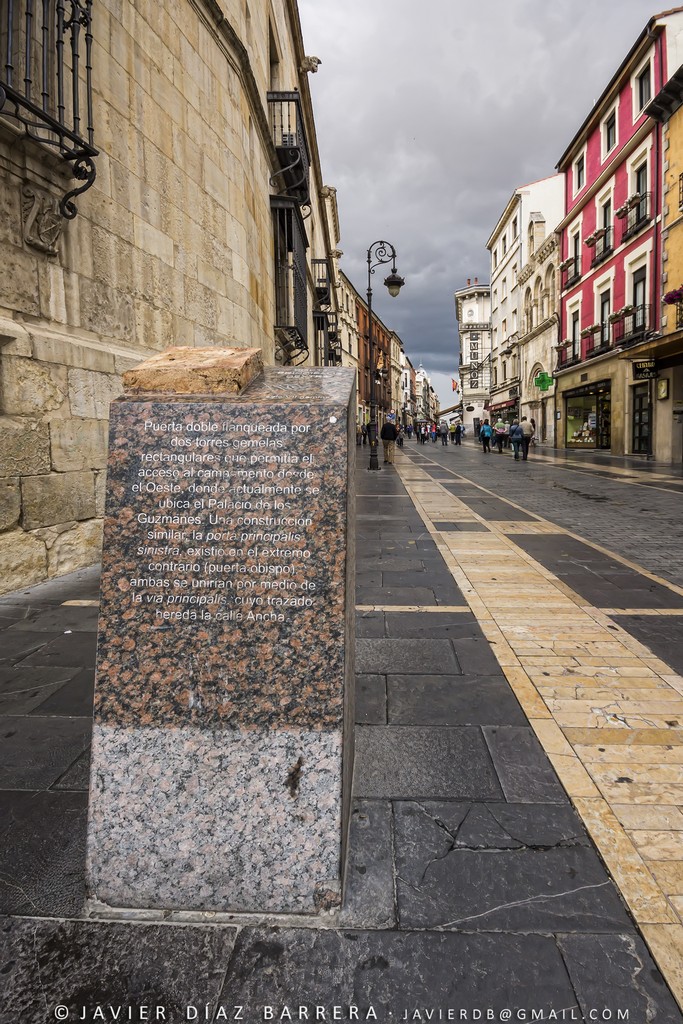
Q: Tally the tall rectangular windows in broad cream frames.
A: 9